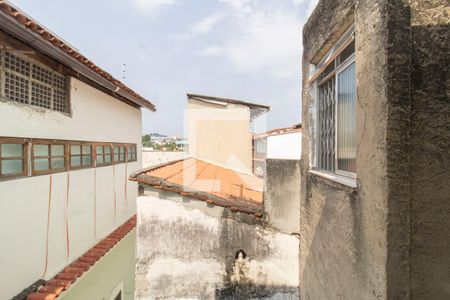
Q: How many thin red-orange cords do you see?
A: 5